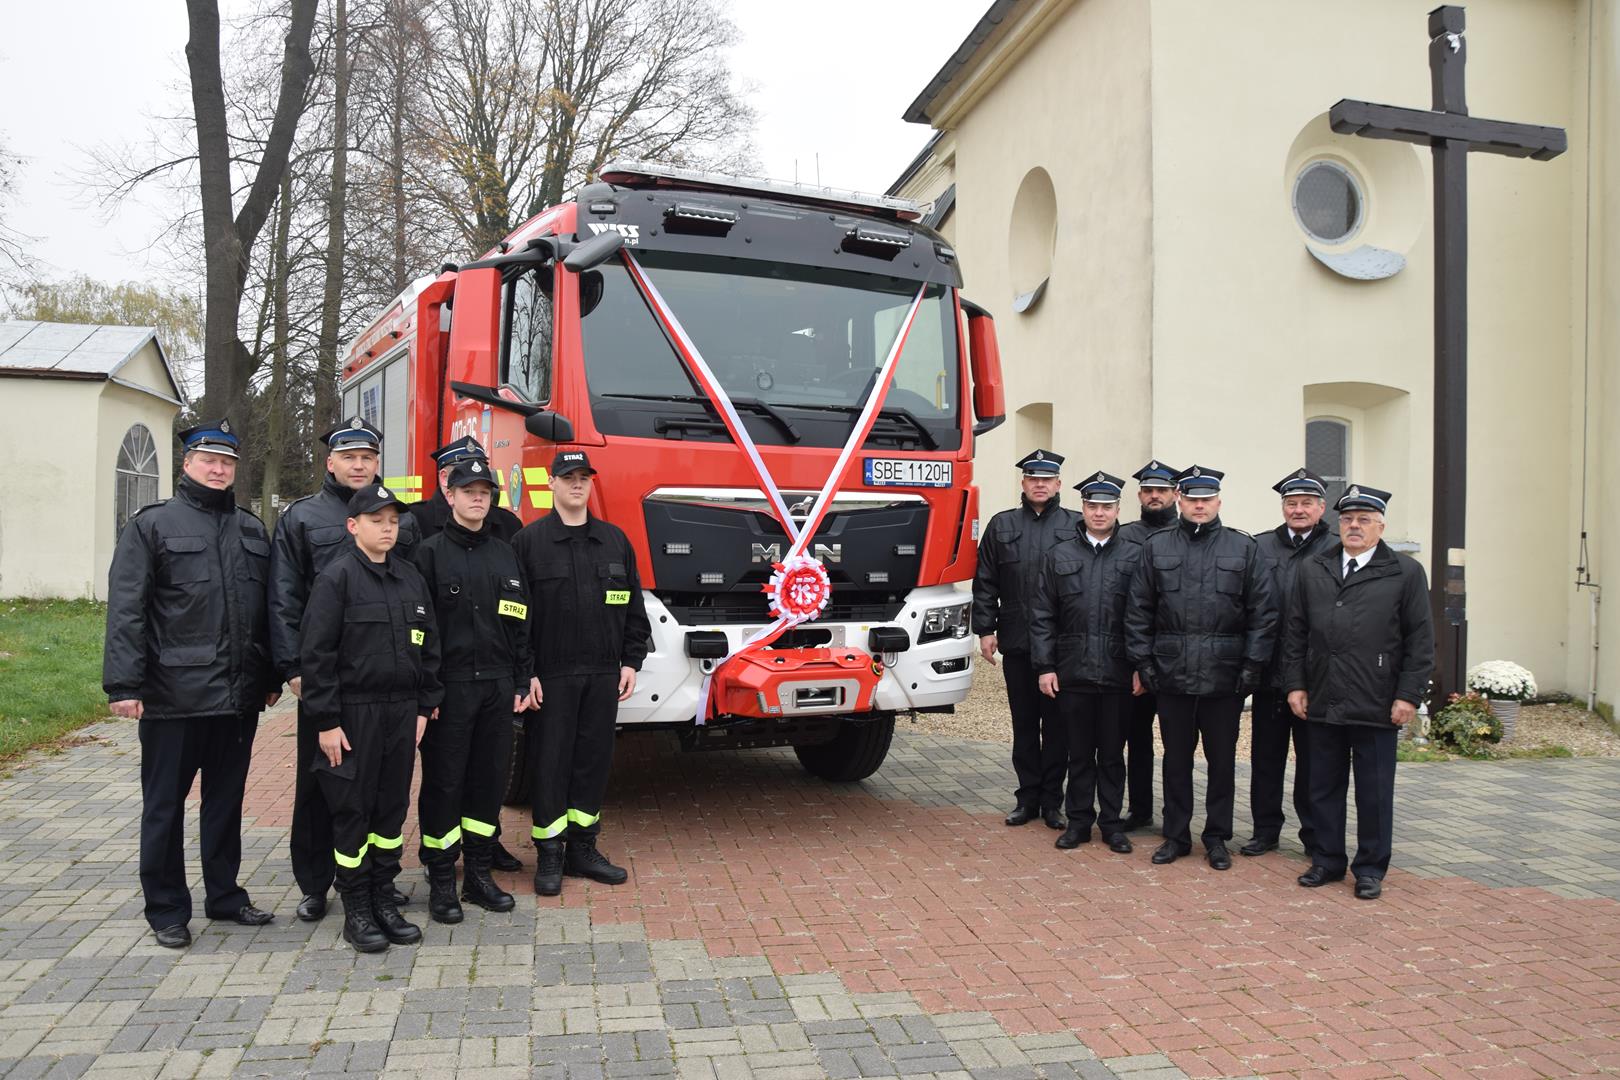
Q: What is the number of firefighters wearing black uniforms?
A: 12